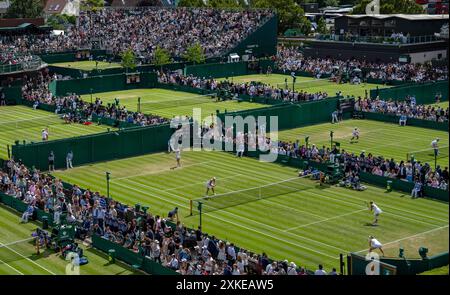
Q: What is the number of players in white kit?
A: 7